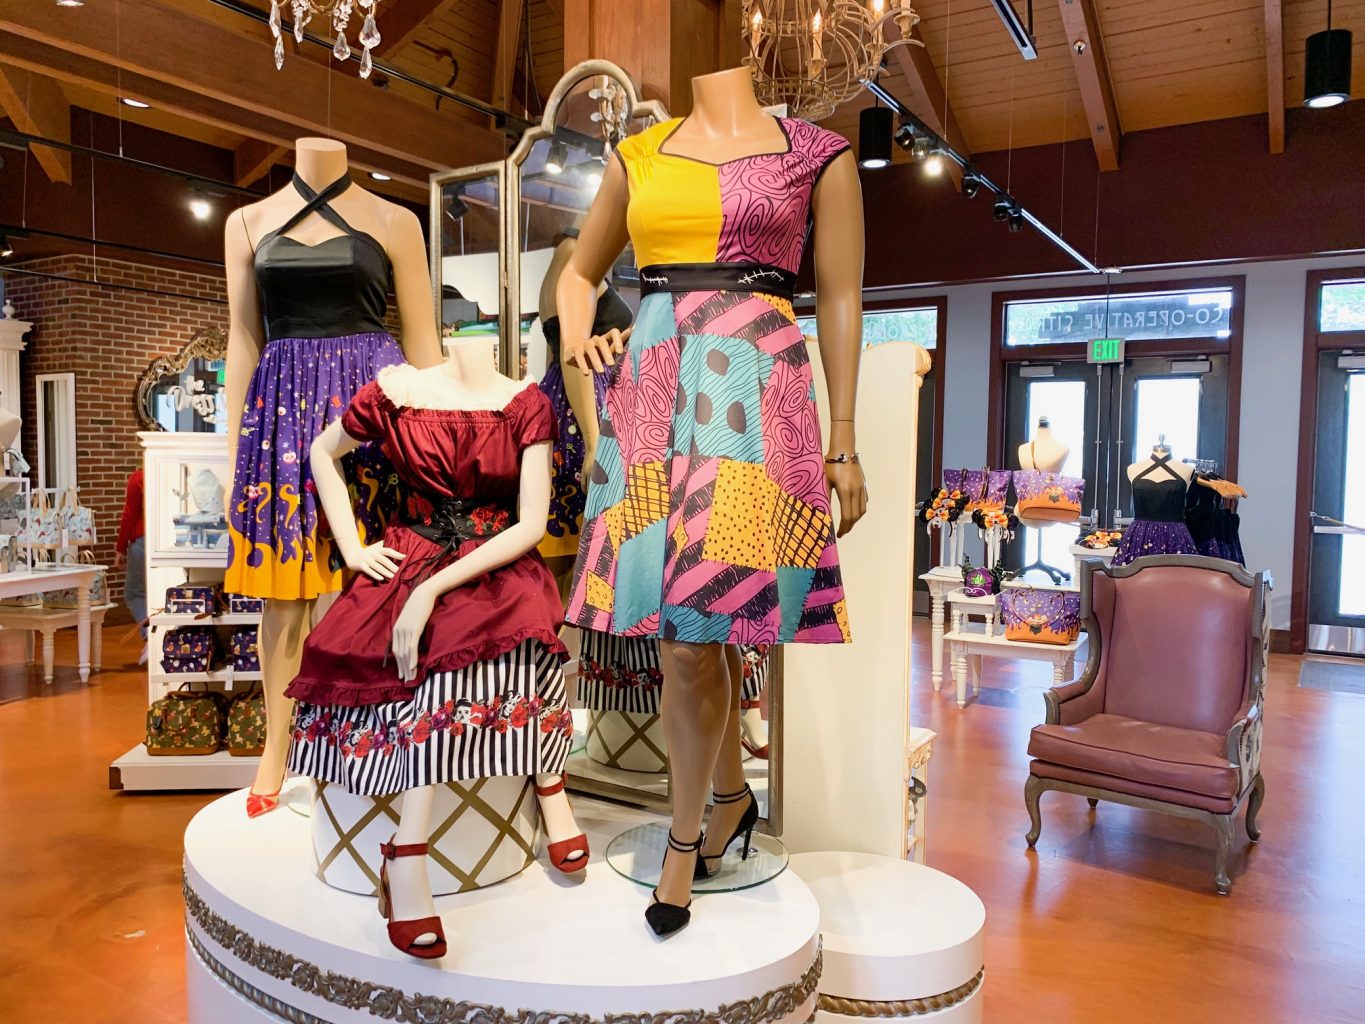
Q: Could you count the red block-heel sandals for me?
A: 2